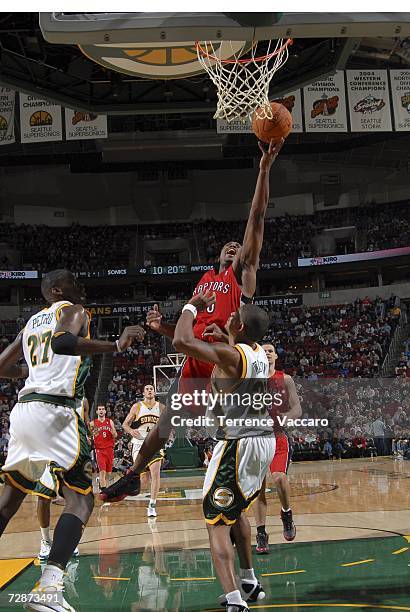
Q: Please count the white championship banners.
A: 8